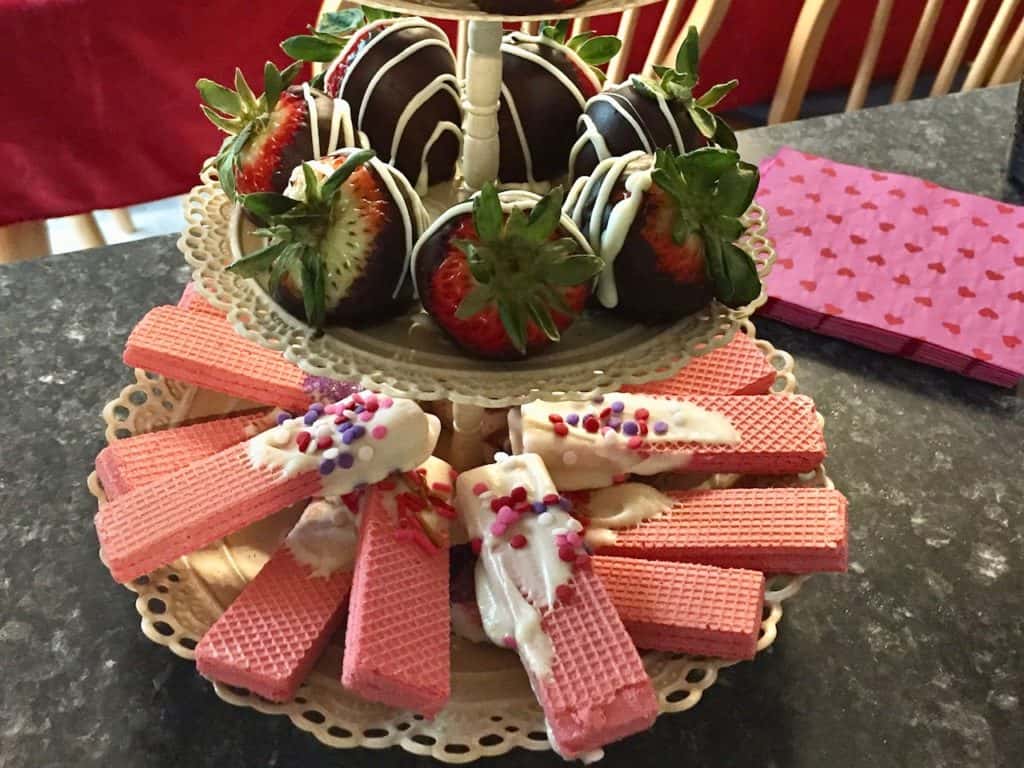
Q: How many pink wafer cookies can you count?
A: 11